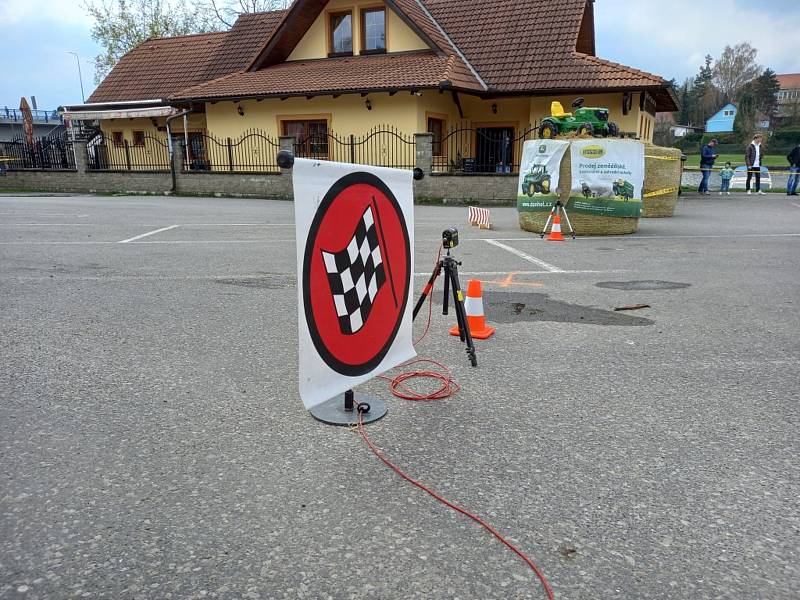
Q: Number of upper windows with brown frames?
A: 2